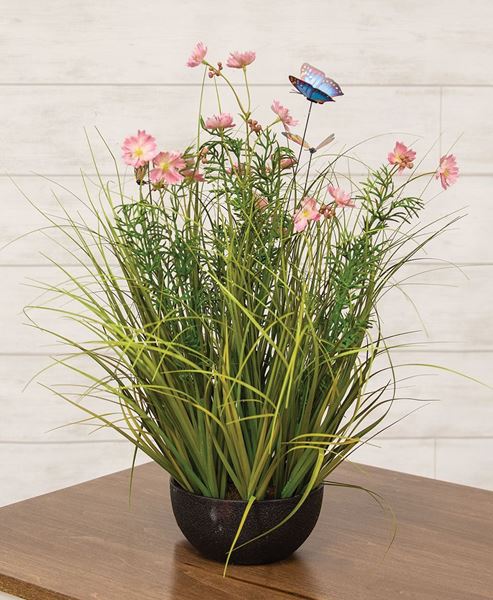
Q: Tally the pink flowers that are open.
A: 10